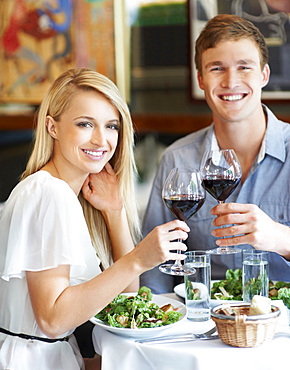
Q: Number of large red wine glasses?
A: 2